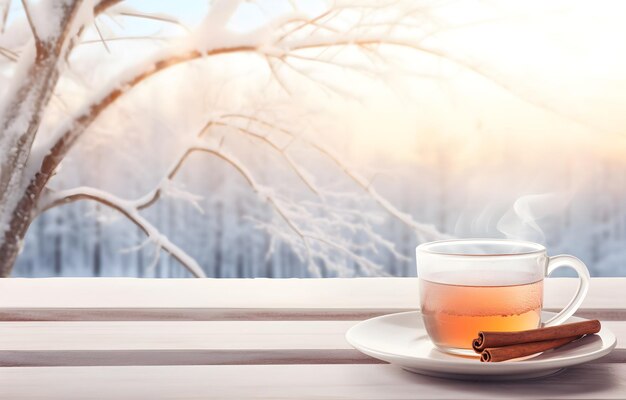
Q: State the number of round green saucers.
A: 0